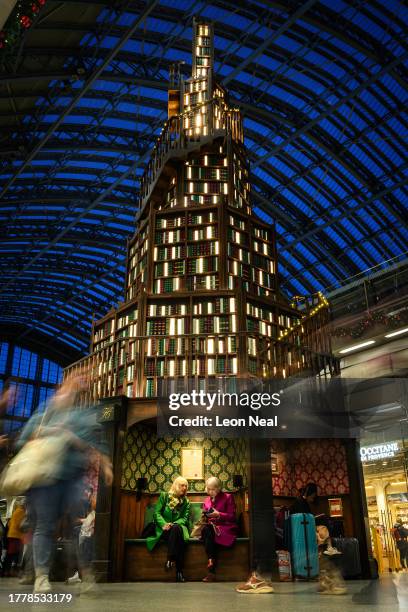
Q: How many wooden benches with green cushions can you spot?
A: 1